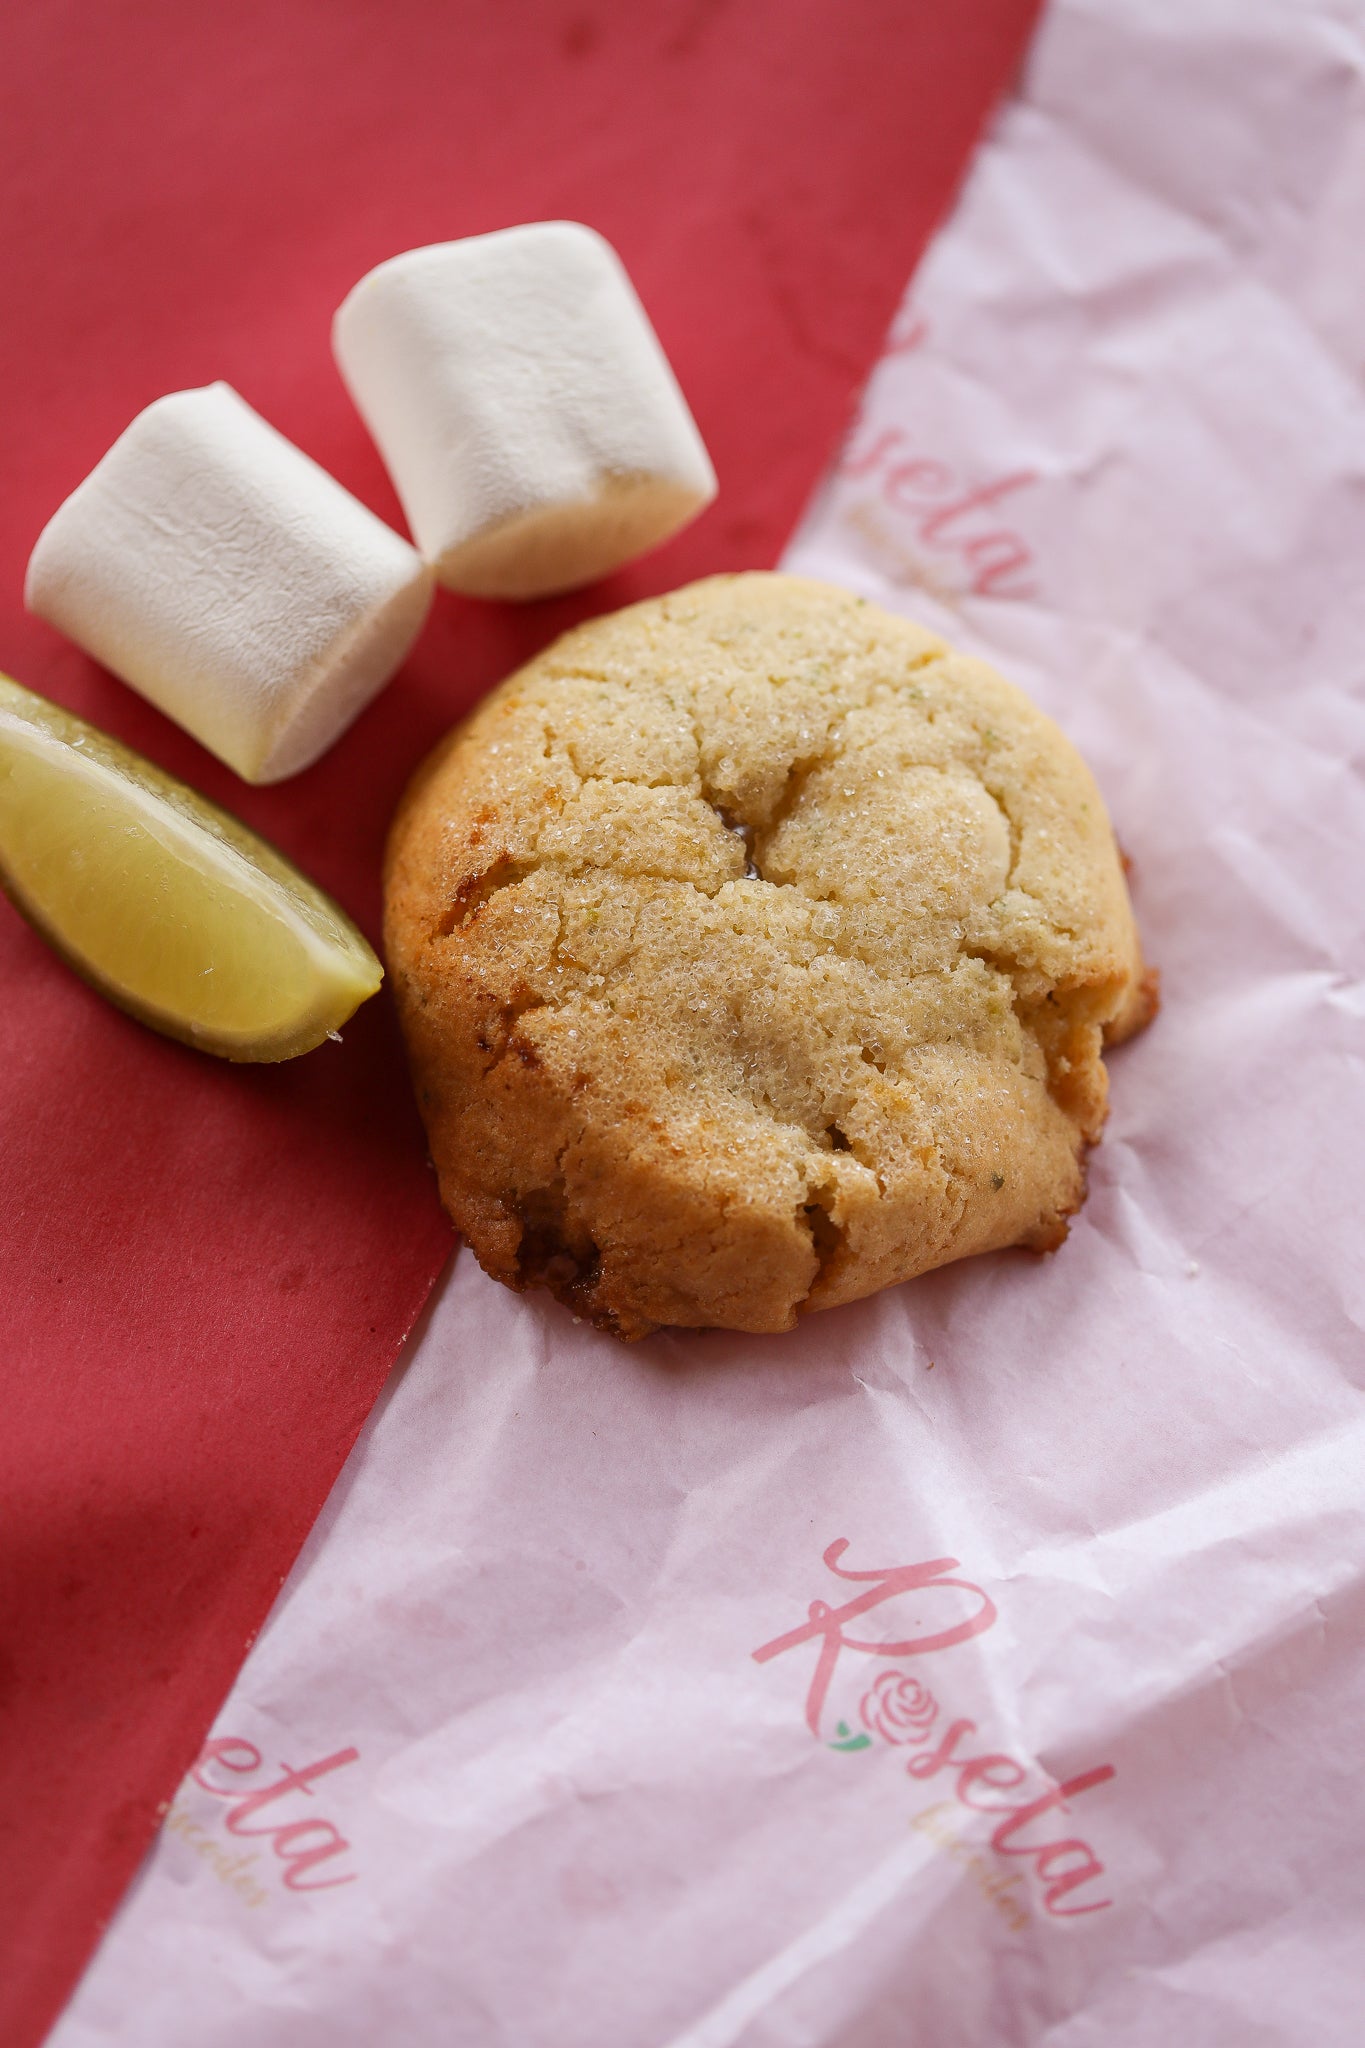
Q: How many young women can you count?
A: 0